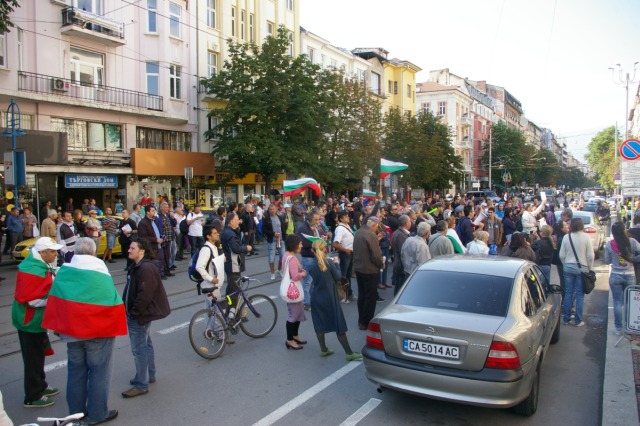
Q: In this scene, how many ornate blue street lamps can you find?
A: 1